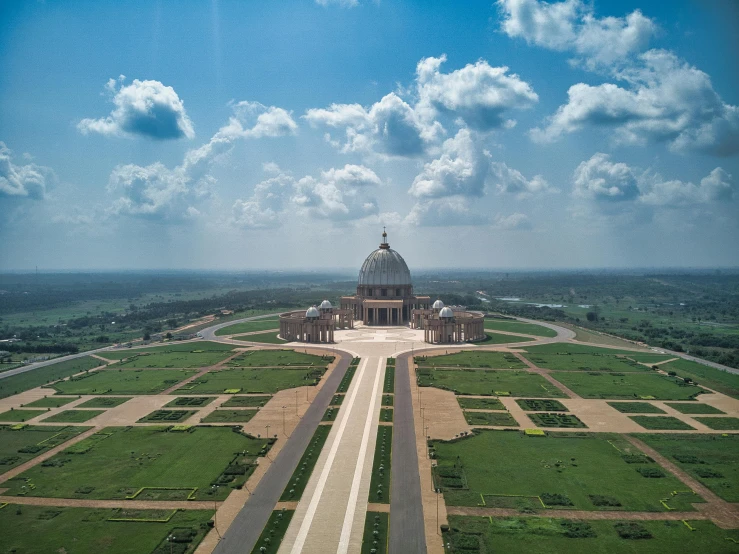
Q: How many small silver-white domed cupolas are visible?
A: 4